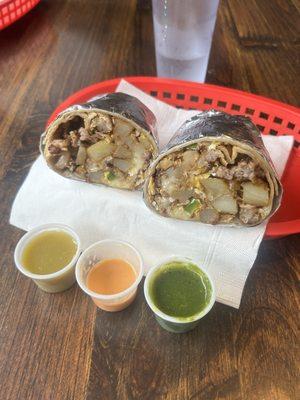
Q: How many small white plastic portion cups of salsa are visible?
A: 3